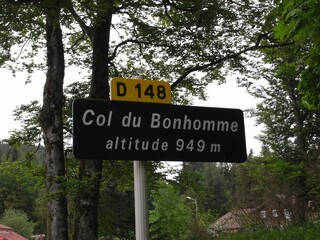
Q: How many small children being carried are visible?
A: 0